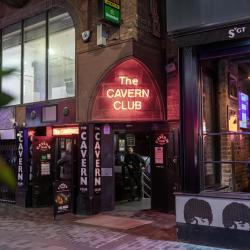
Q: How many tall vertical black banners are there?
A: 3